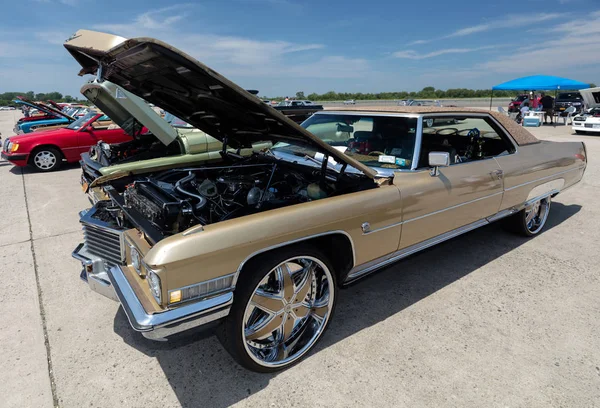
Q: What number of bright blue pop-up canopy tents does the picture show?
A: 1